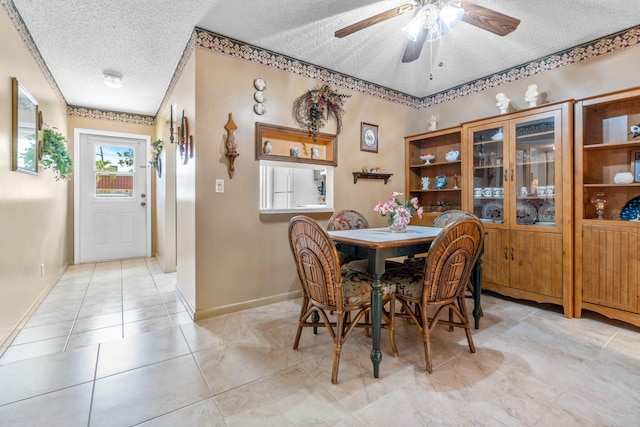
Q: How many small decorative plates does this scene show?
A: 3